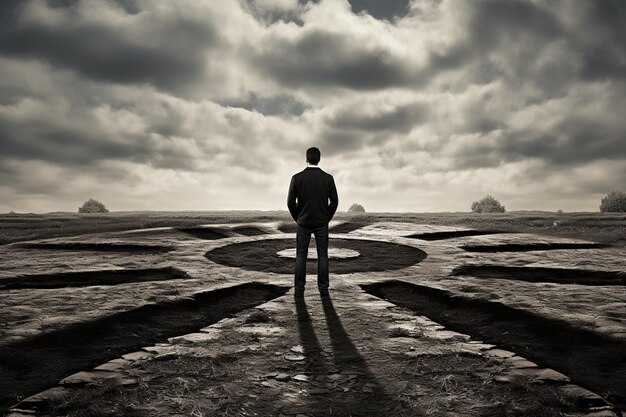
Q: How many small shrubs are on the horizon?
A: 4